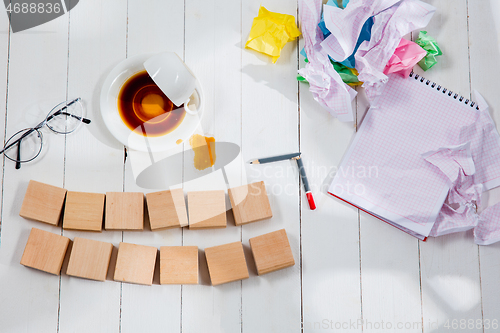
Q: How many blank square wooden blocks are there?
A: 12